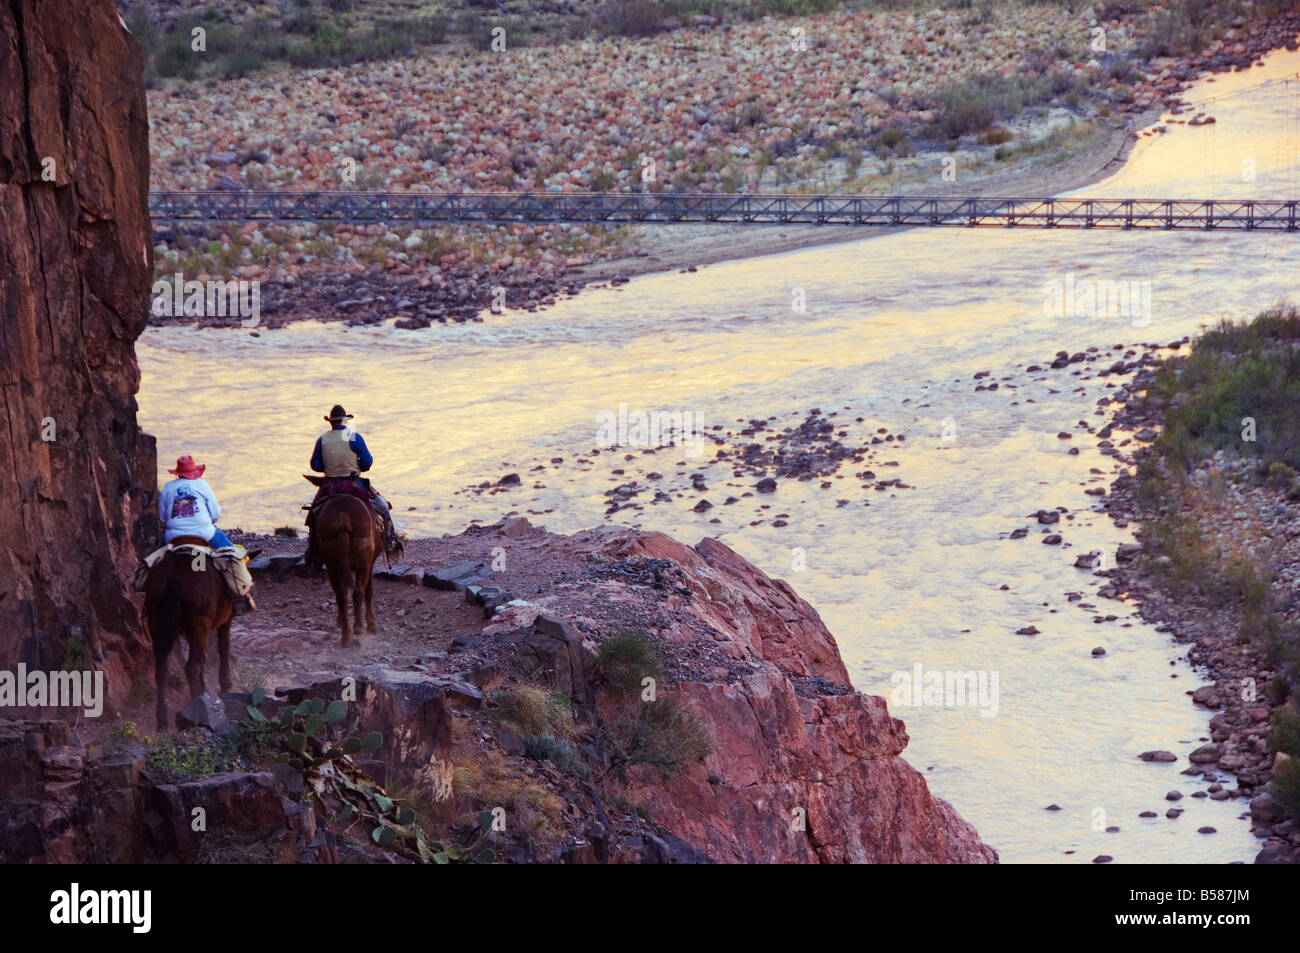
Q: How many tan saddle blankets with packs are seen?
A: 1